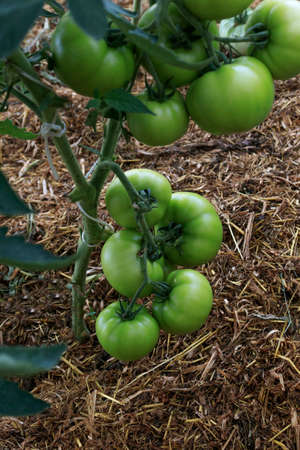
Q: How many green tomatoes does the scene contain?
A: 11